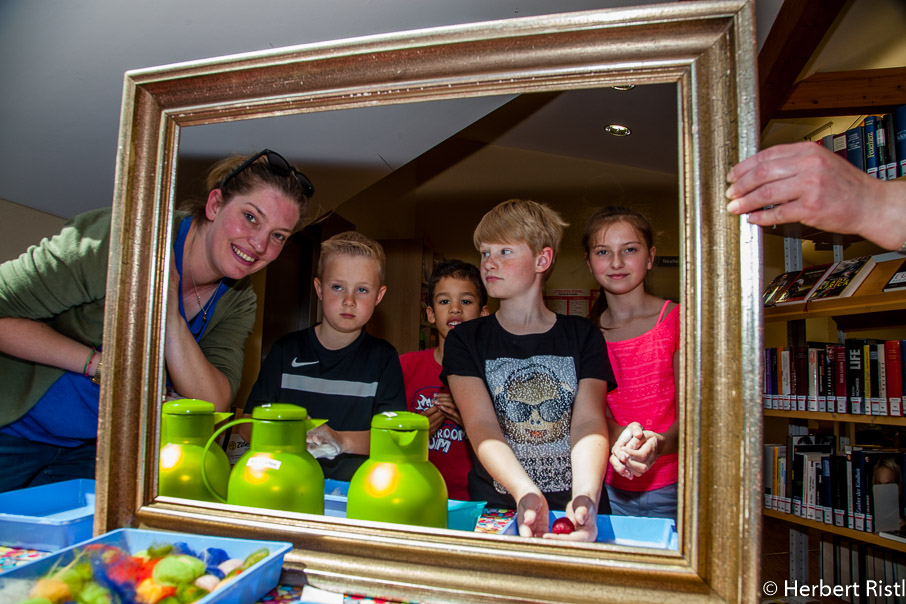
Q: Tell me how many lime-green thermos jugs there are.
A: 3